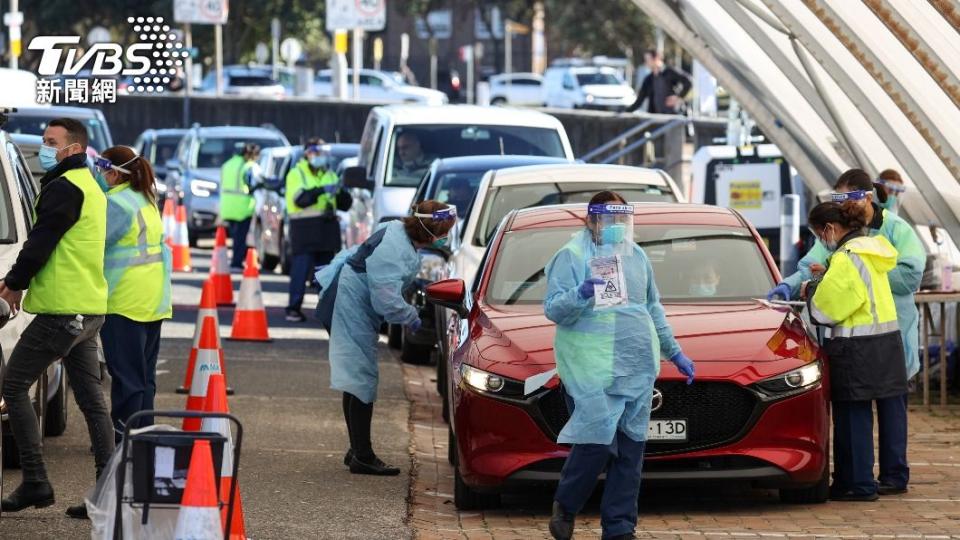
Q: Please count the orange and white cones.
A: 8